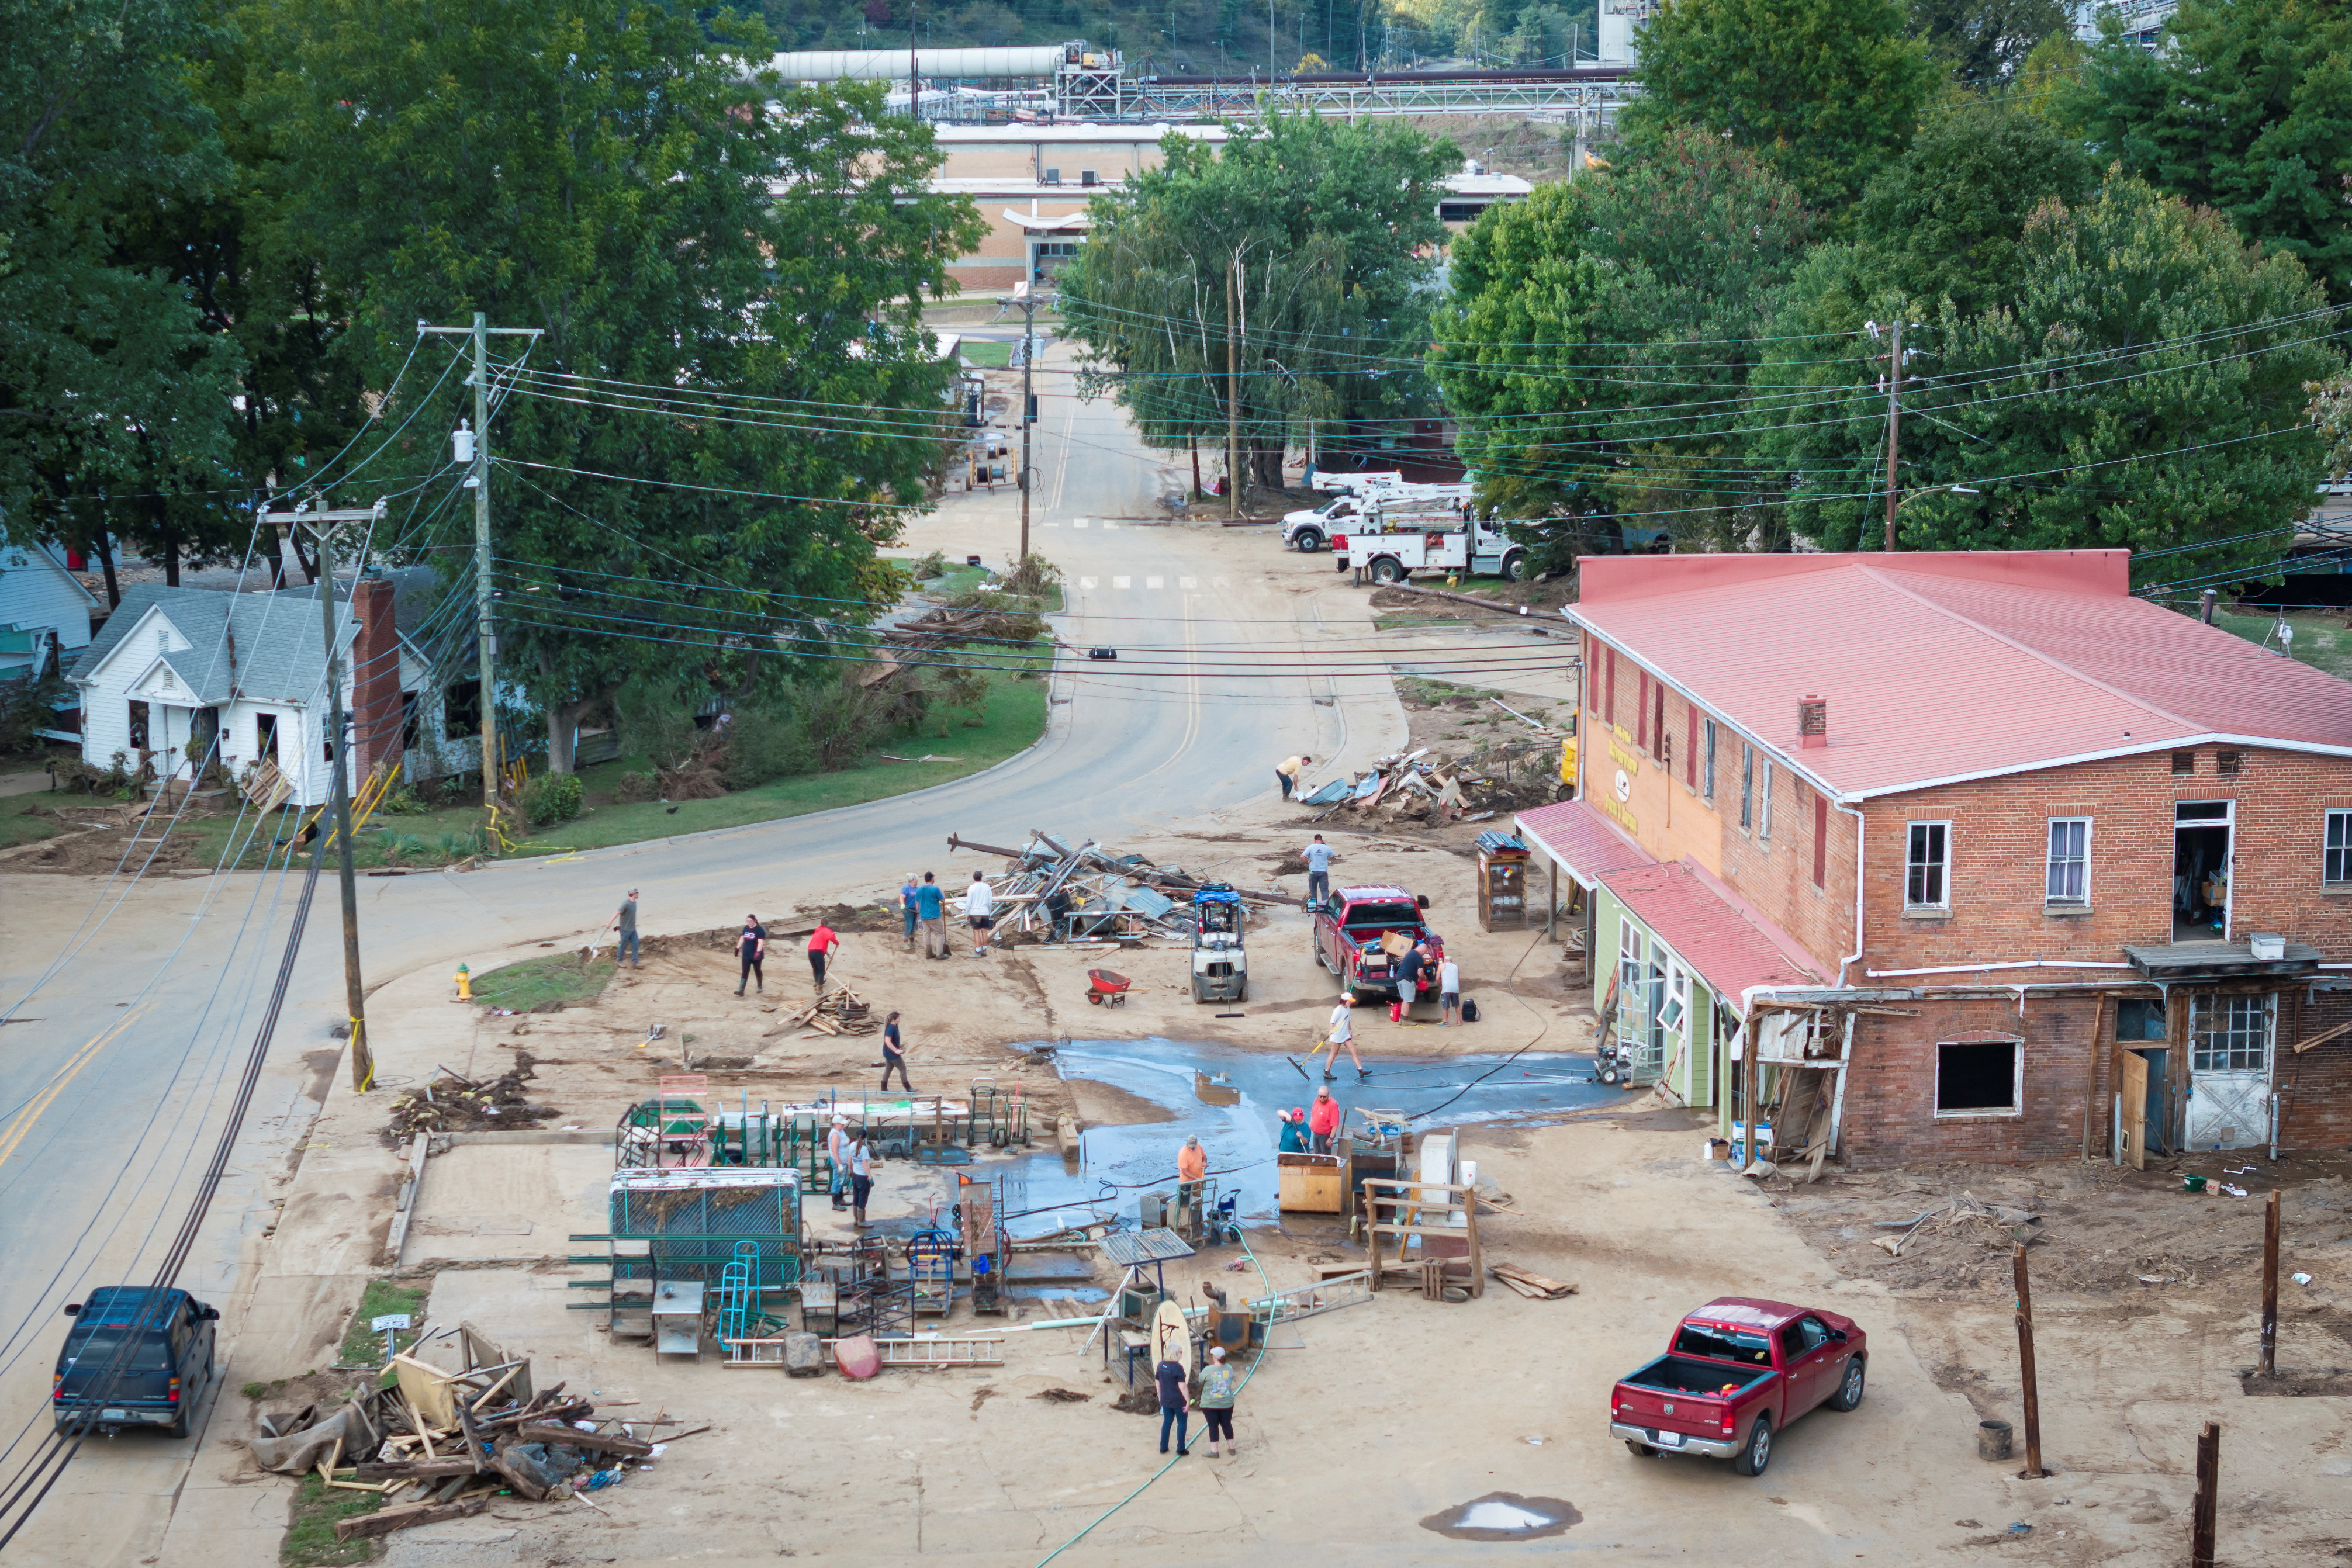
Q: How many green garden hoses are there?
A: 1